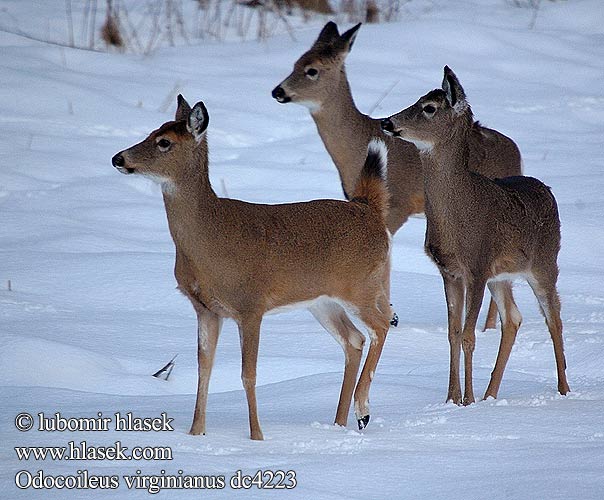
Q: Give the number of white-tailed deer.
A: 3